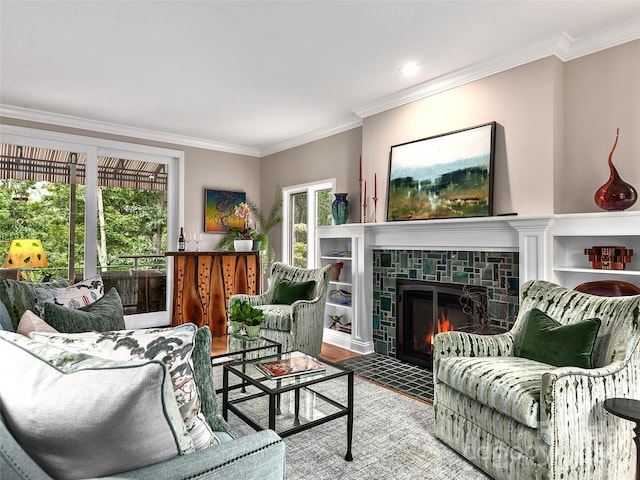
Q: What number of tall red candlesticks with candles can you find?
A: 3